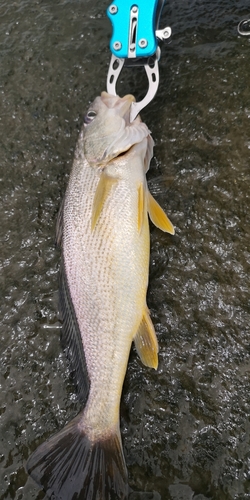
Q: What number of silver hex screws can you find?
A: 3